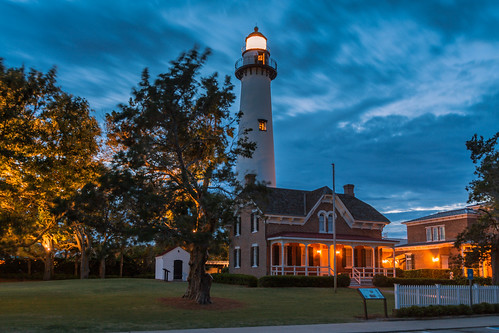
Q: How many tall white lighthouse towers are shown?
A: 1